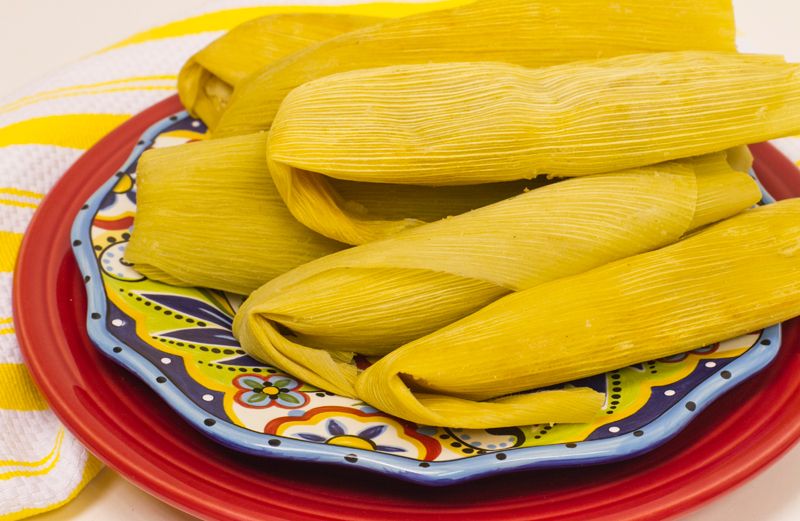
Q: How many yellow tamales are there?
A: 6